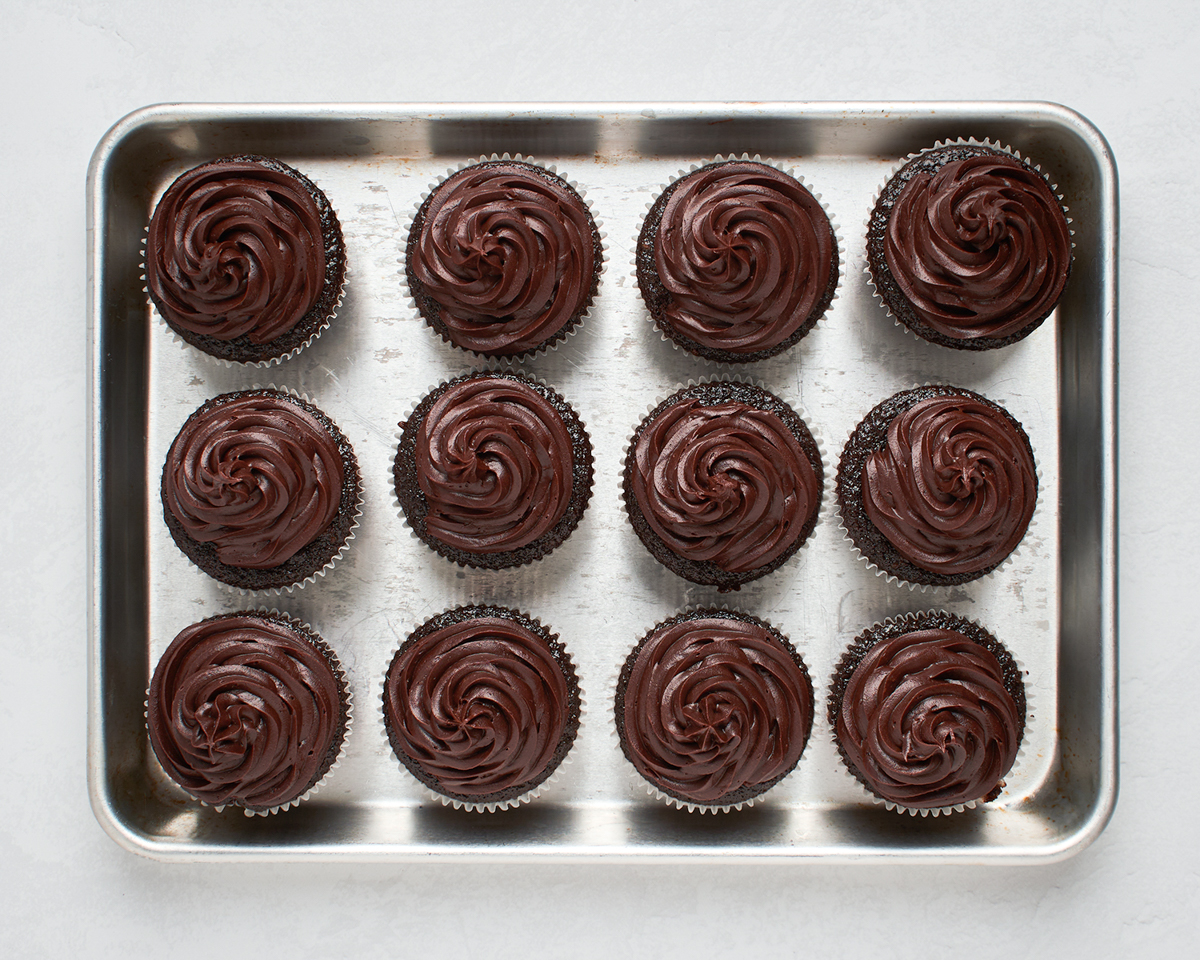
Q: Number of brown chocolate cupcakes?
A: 12